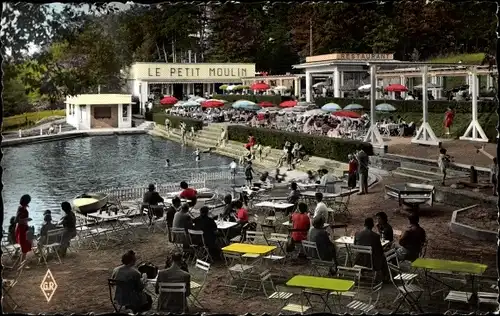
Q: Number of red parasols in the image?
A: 7